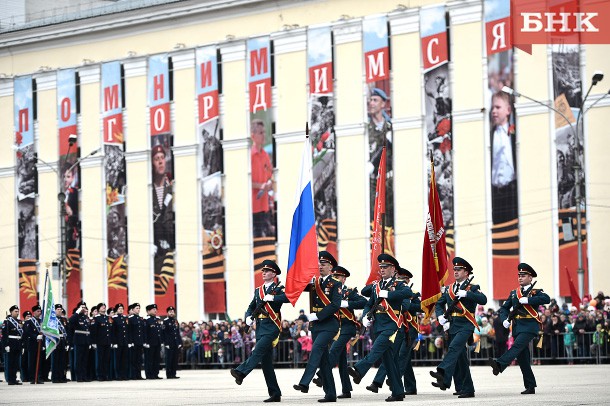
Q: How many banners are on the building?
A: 11